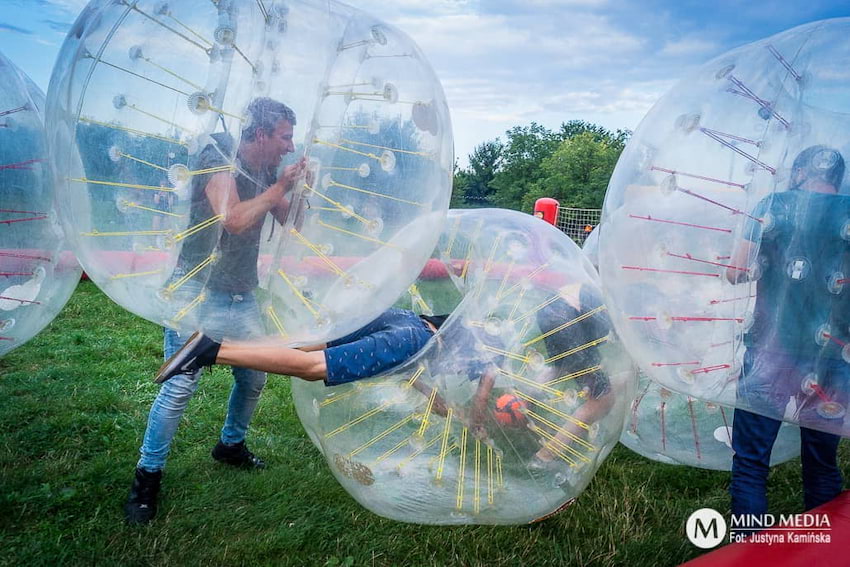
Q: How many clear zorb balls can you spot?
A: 5